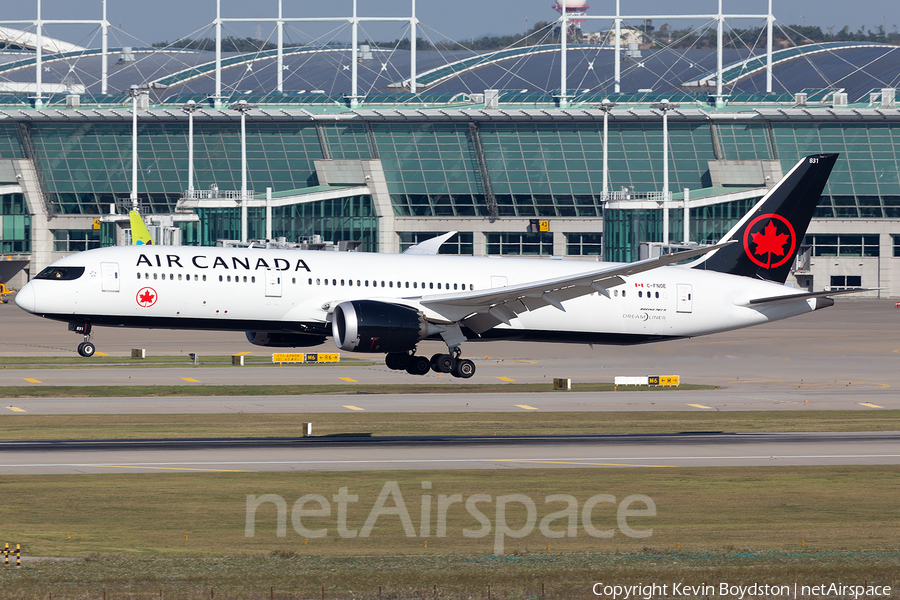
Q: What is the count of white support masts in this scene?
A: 10